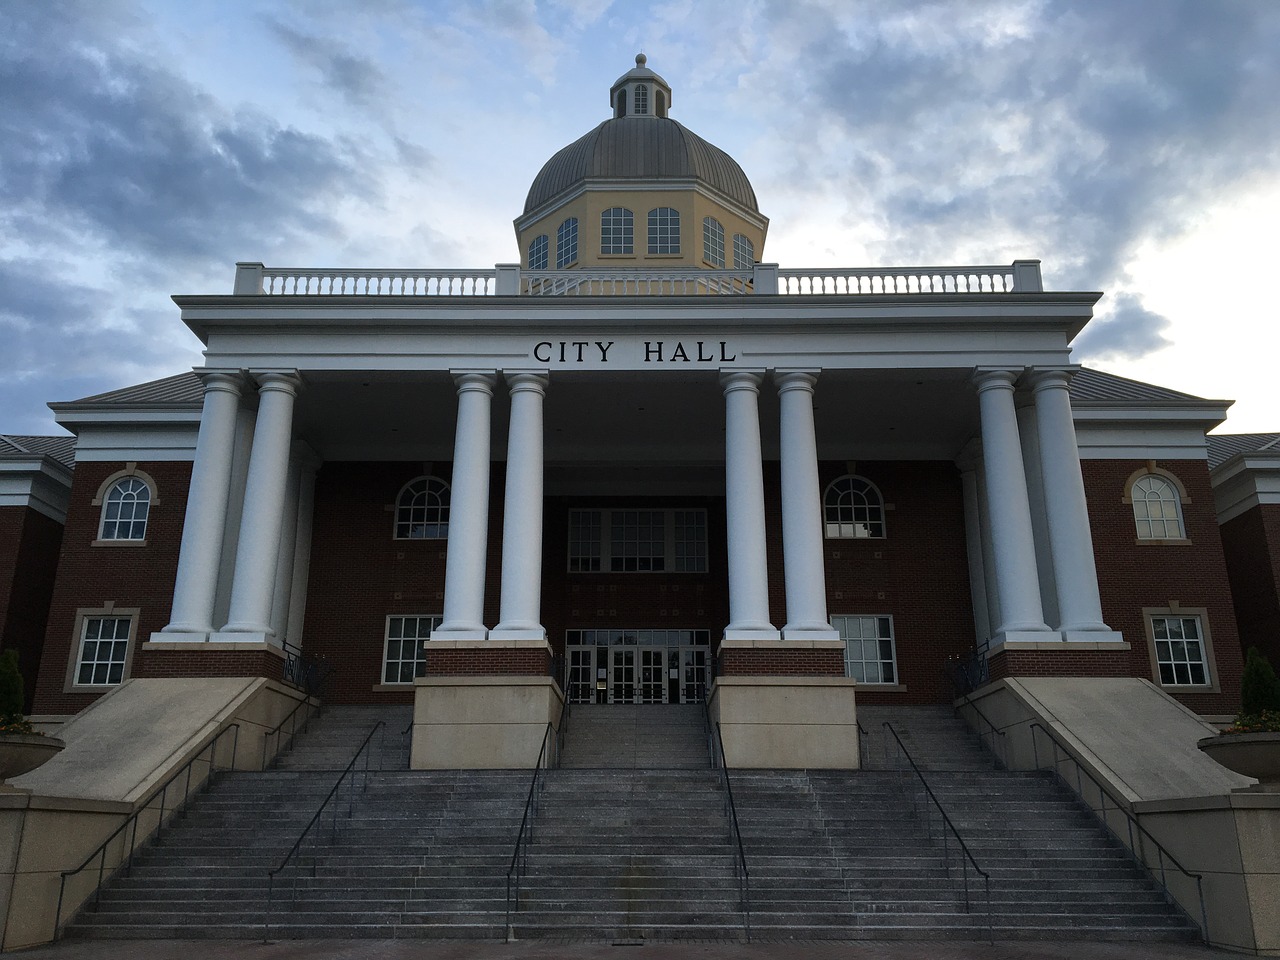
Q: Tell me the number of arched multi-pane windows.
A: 11